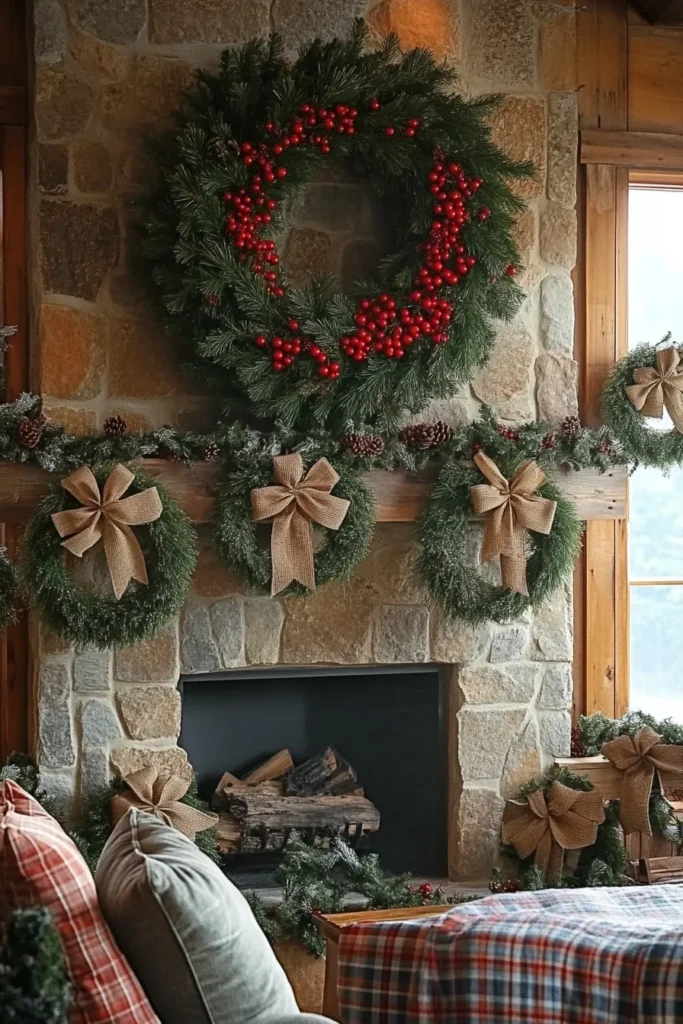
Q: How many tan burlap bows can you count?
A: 7